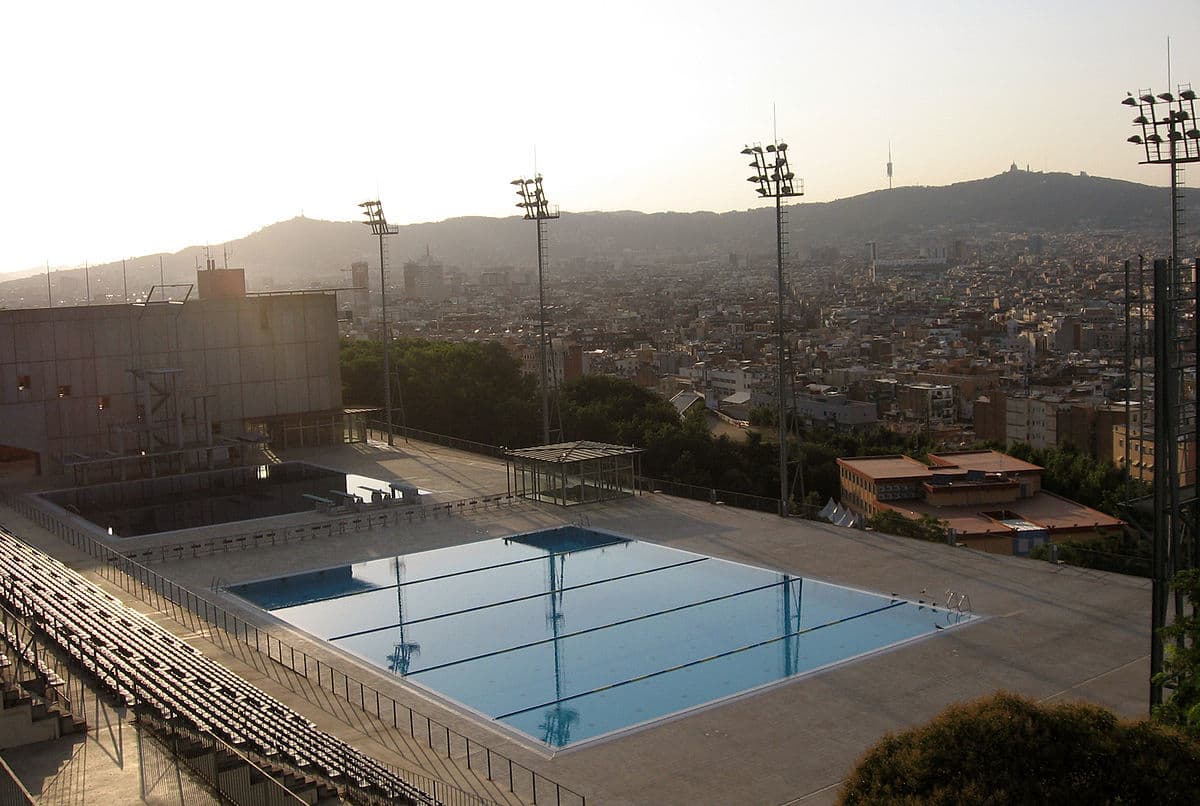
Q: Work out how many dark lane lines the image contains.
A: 4